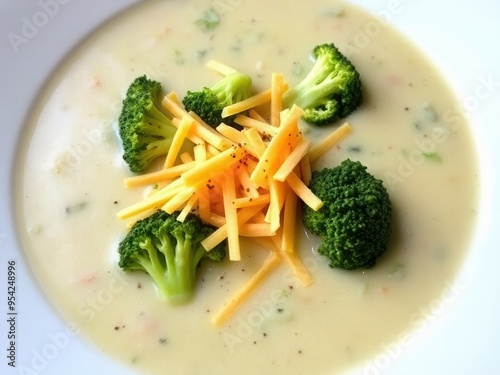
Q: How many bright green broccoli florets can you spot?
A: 5